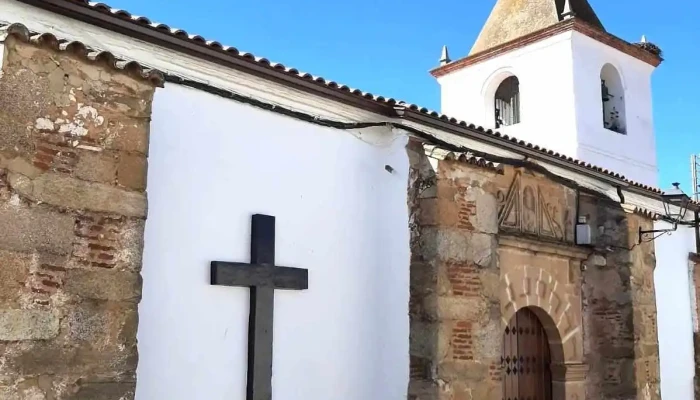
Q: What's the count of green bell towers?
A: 0